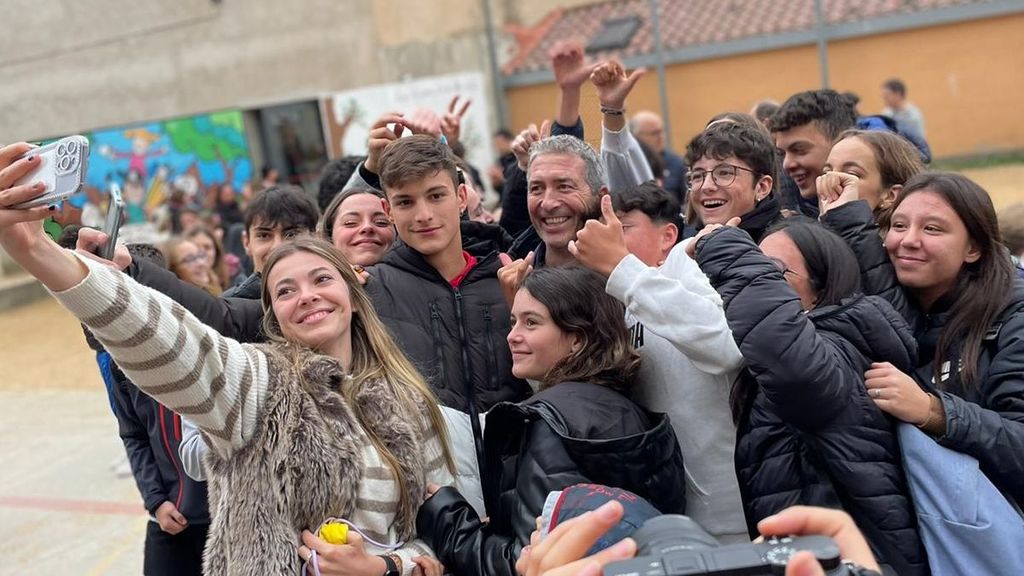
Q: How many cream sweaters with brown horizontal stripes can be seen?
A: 1